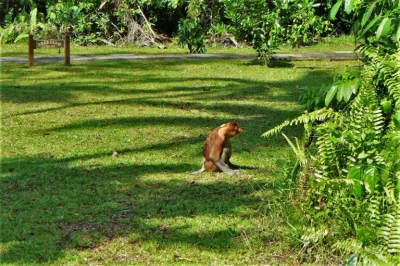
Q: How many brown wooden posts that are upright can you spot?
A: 2